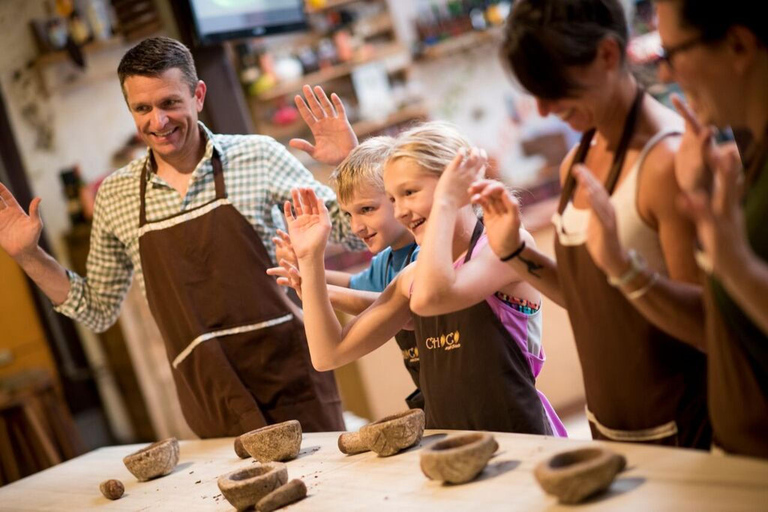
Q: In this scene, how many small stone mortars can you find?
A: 6